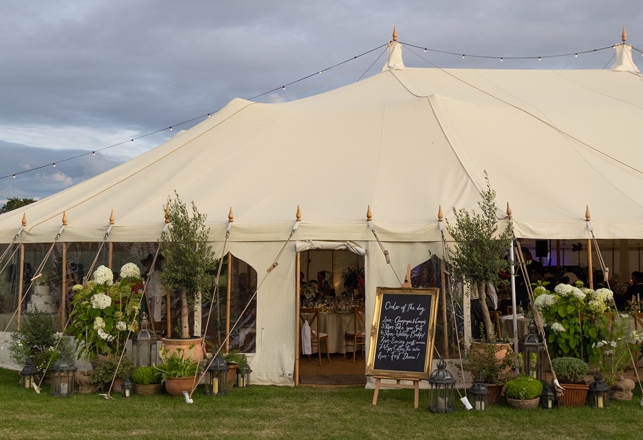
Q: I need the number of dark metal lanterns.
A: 11